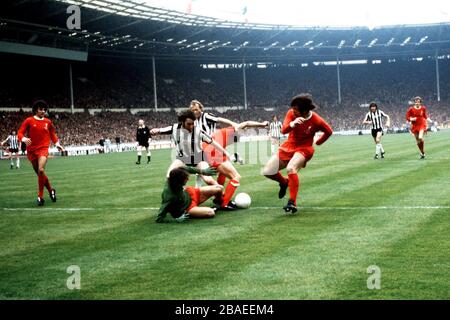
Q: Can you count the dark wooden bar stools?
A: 0